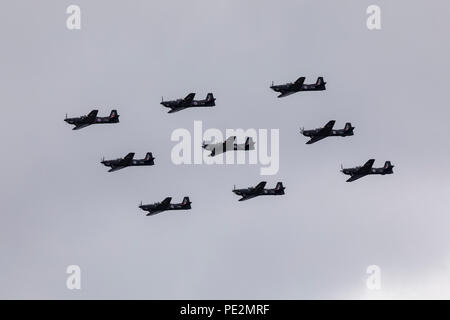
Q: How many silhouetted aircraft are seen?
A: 9